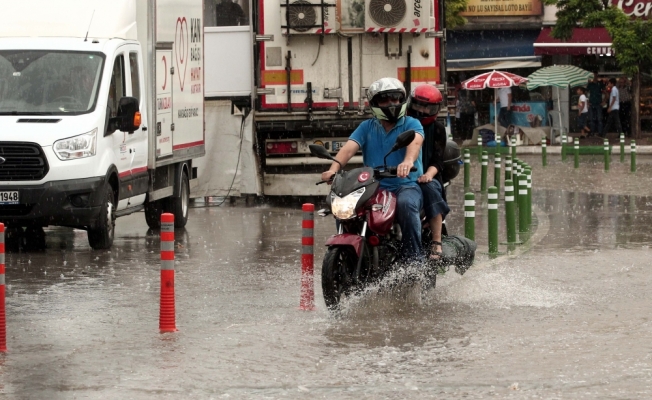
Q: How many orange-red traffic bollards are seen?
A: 3